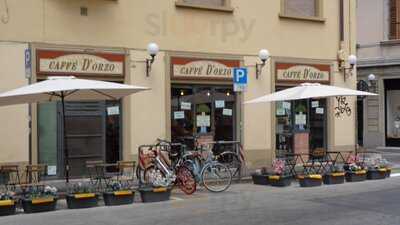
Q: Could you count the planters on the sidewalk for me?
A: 11